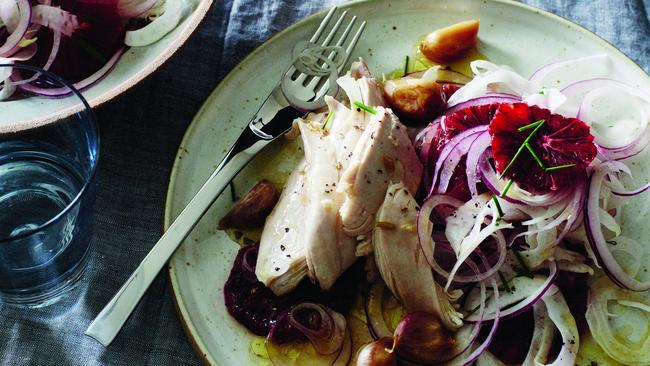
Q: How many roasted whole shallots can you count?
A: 5